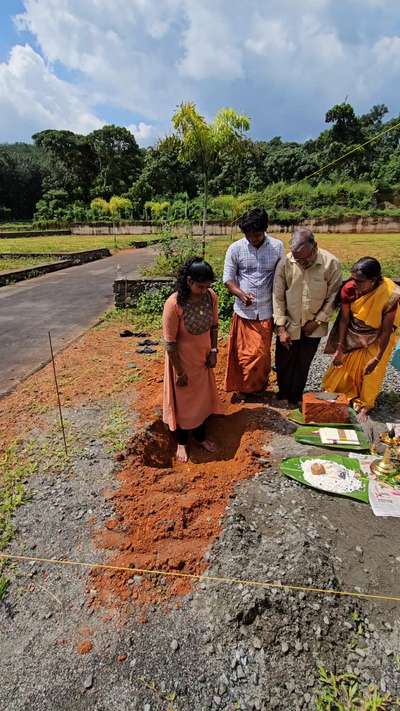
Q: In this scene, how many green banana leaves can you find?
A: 3